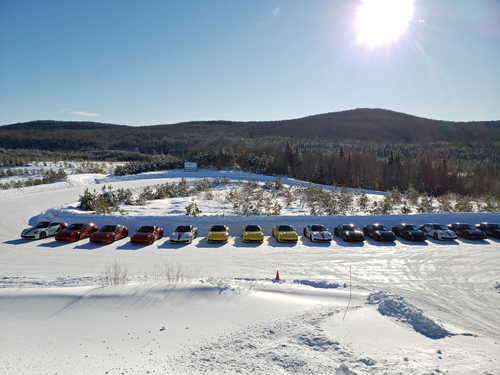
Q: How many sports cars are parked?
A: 15